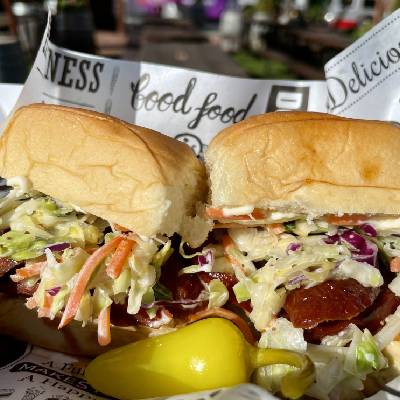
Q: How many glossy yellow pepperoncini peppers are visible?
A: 1